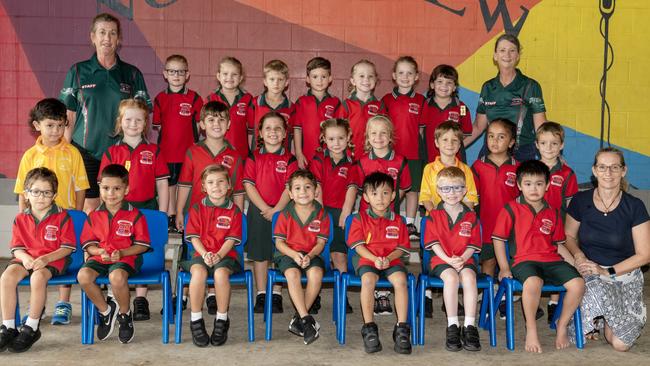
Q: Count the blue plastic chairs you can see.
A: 7